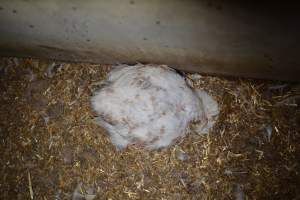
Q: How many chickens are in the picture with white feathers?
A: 1